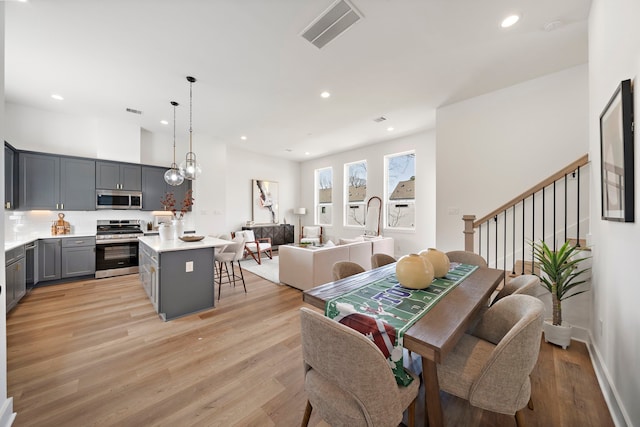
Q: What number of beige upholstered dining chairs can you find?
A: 6